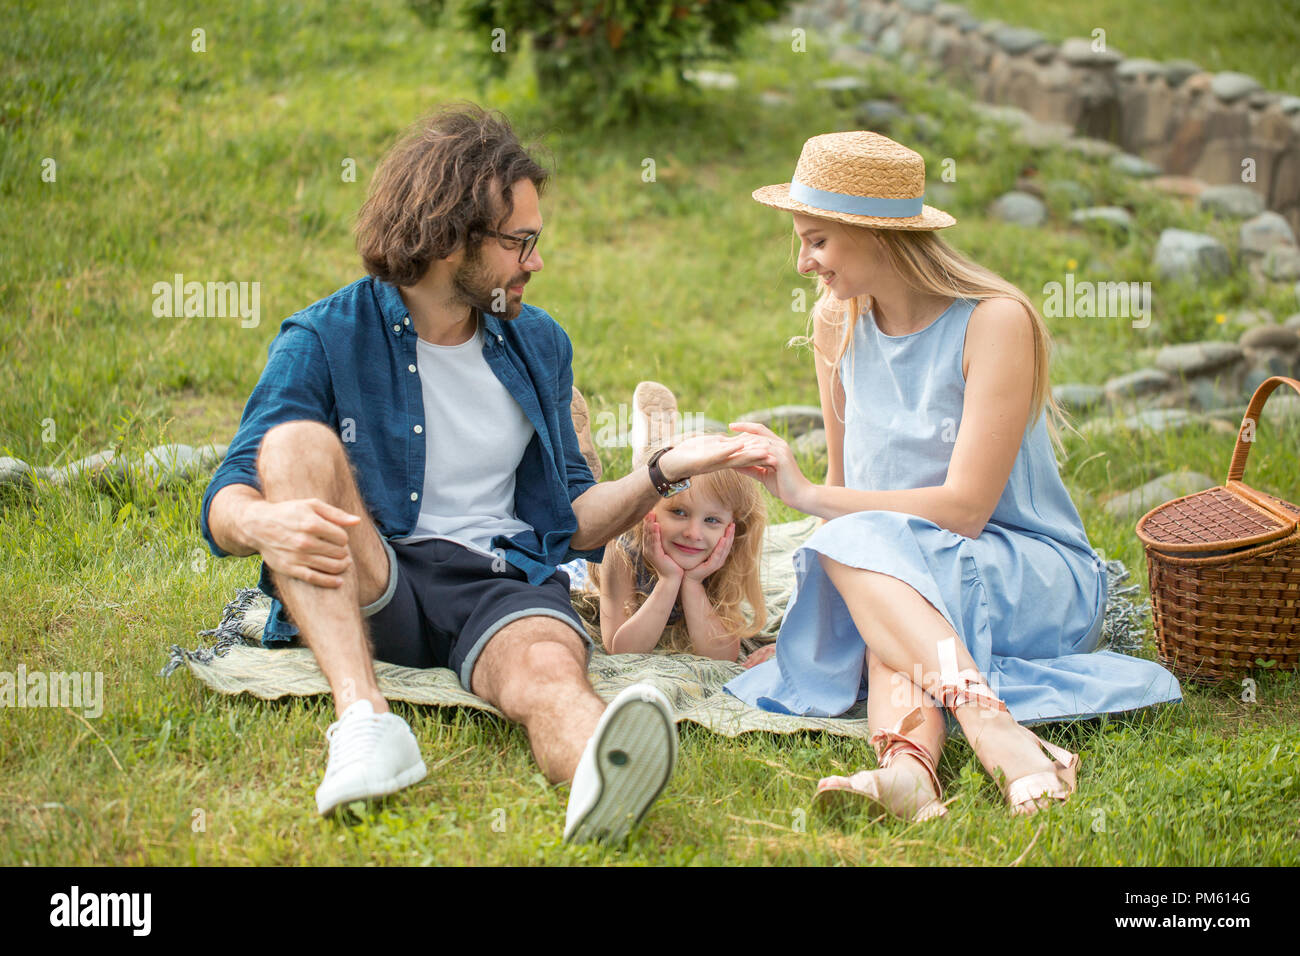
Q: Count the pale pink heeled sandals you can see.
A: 2